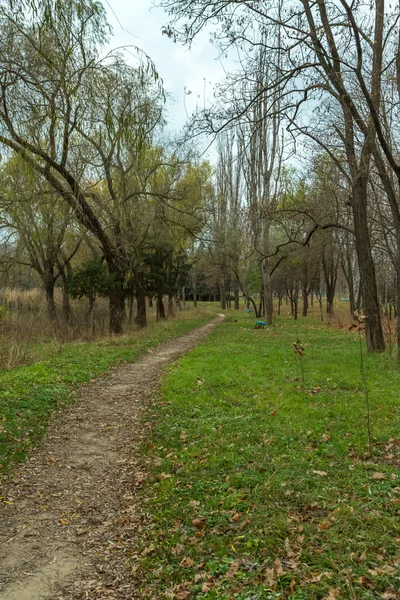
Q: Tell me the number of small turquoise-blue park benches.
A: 2